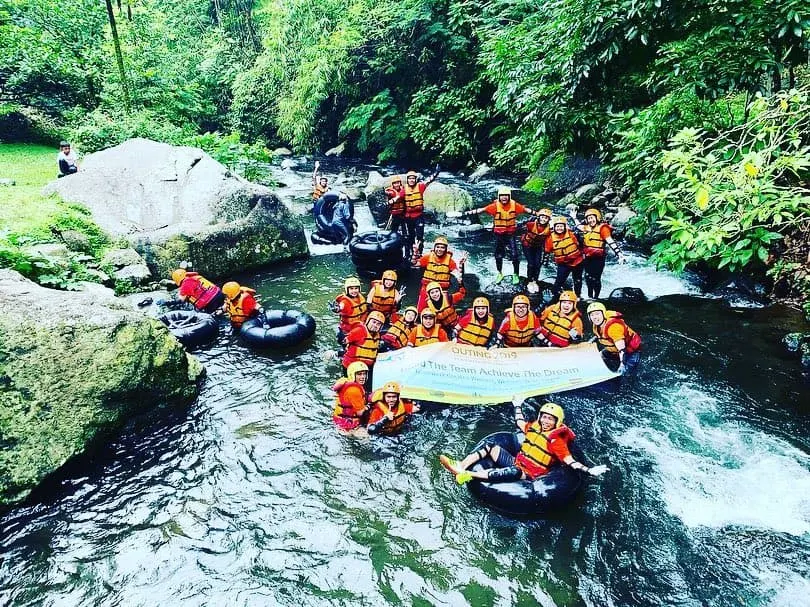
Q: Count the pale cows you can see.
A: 0